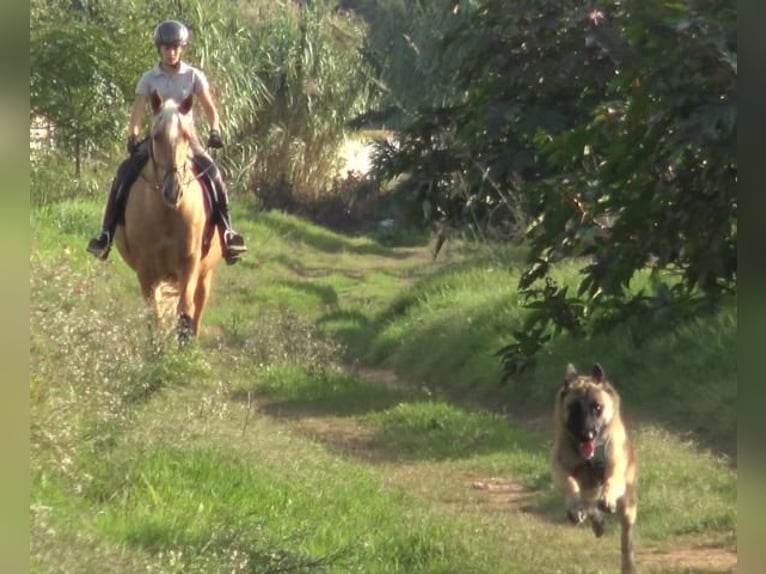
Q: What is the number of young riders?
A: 1